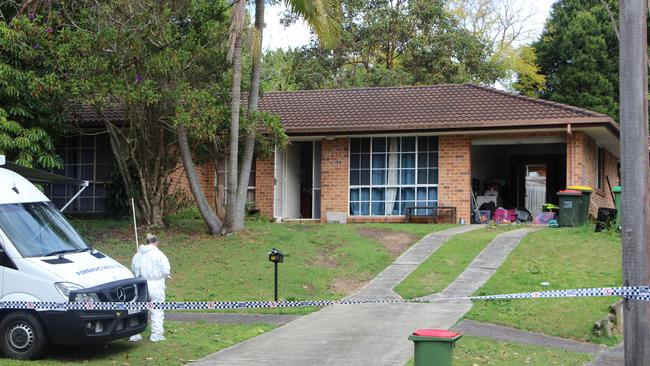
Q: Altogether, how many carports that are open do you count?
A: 1